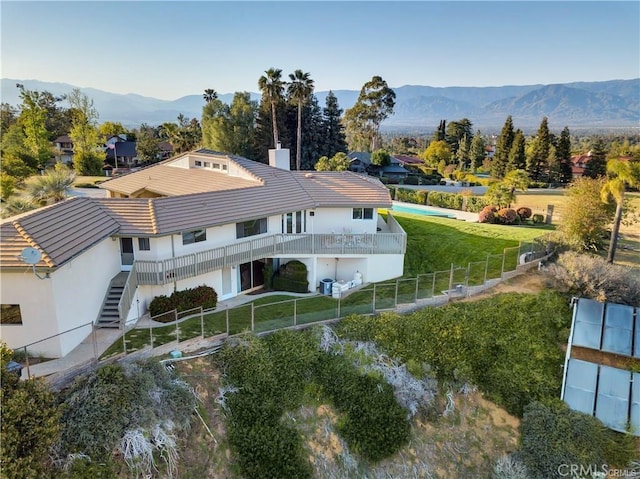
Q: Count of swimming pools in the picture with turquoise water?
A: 1